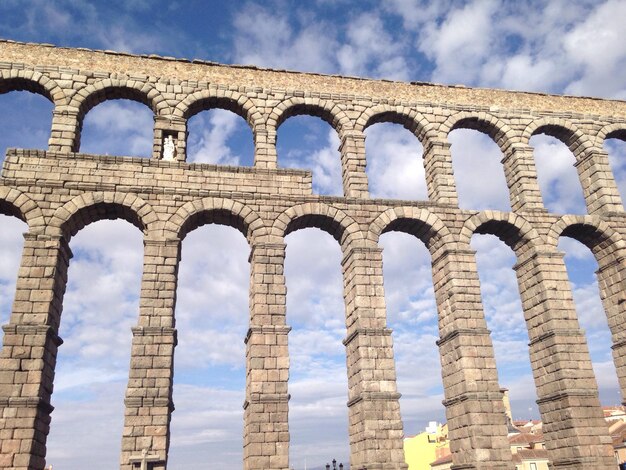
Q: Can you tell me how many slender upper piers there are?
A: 7